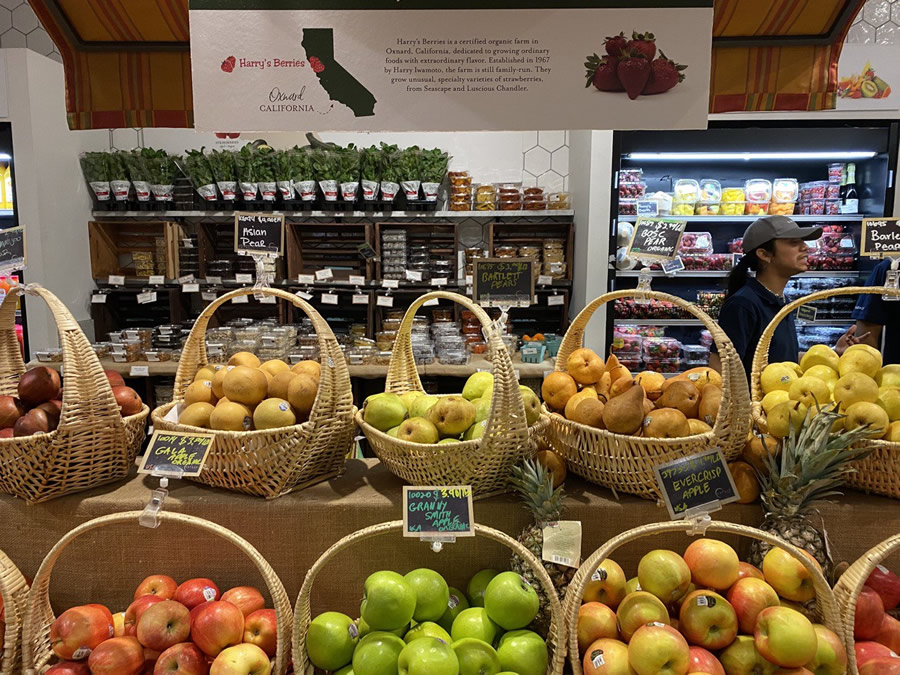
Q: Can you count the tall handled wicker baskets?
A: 10